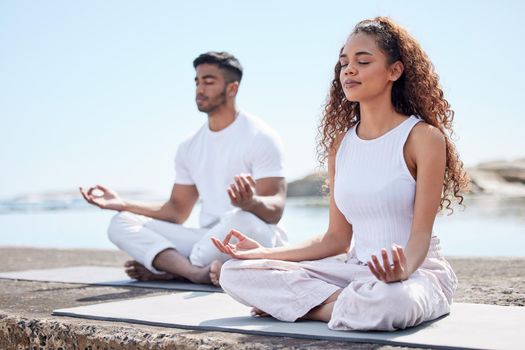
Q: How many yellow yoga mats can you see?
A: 0